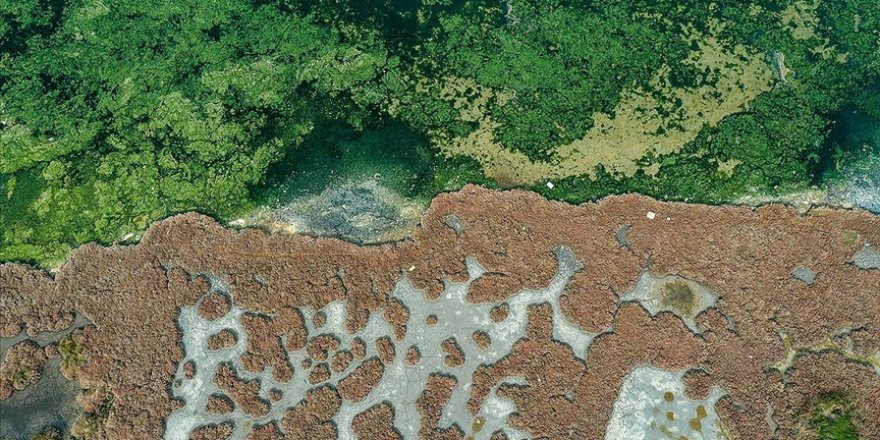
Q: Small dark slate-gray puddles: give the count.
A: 4